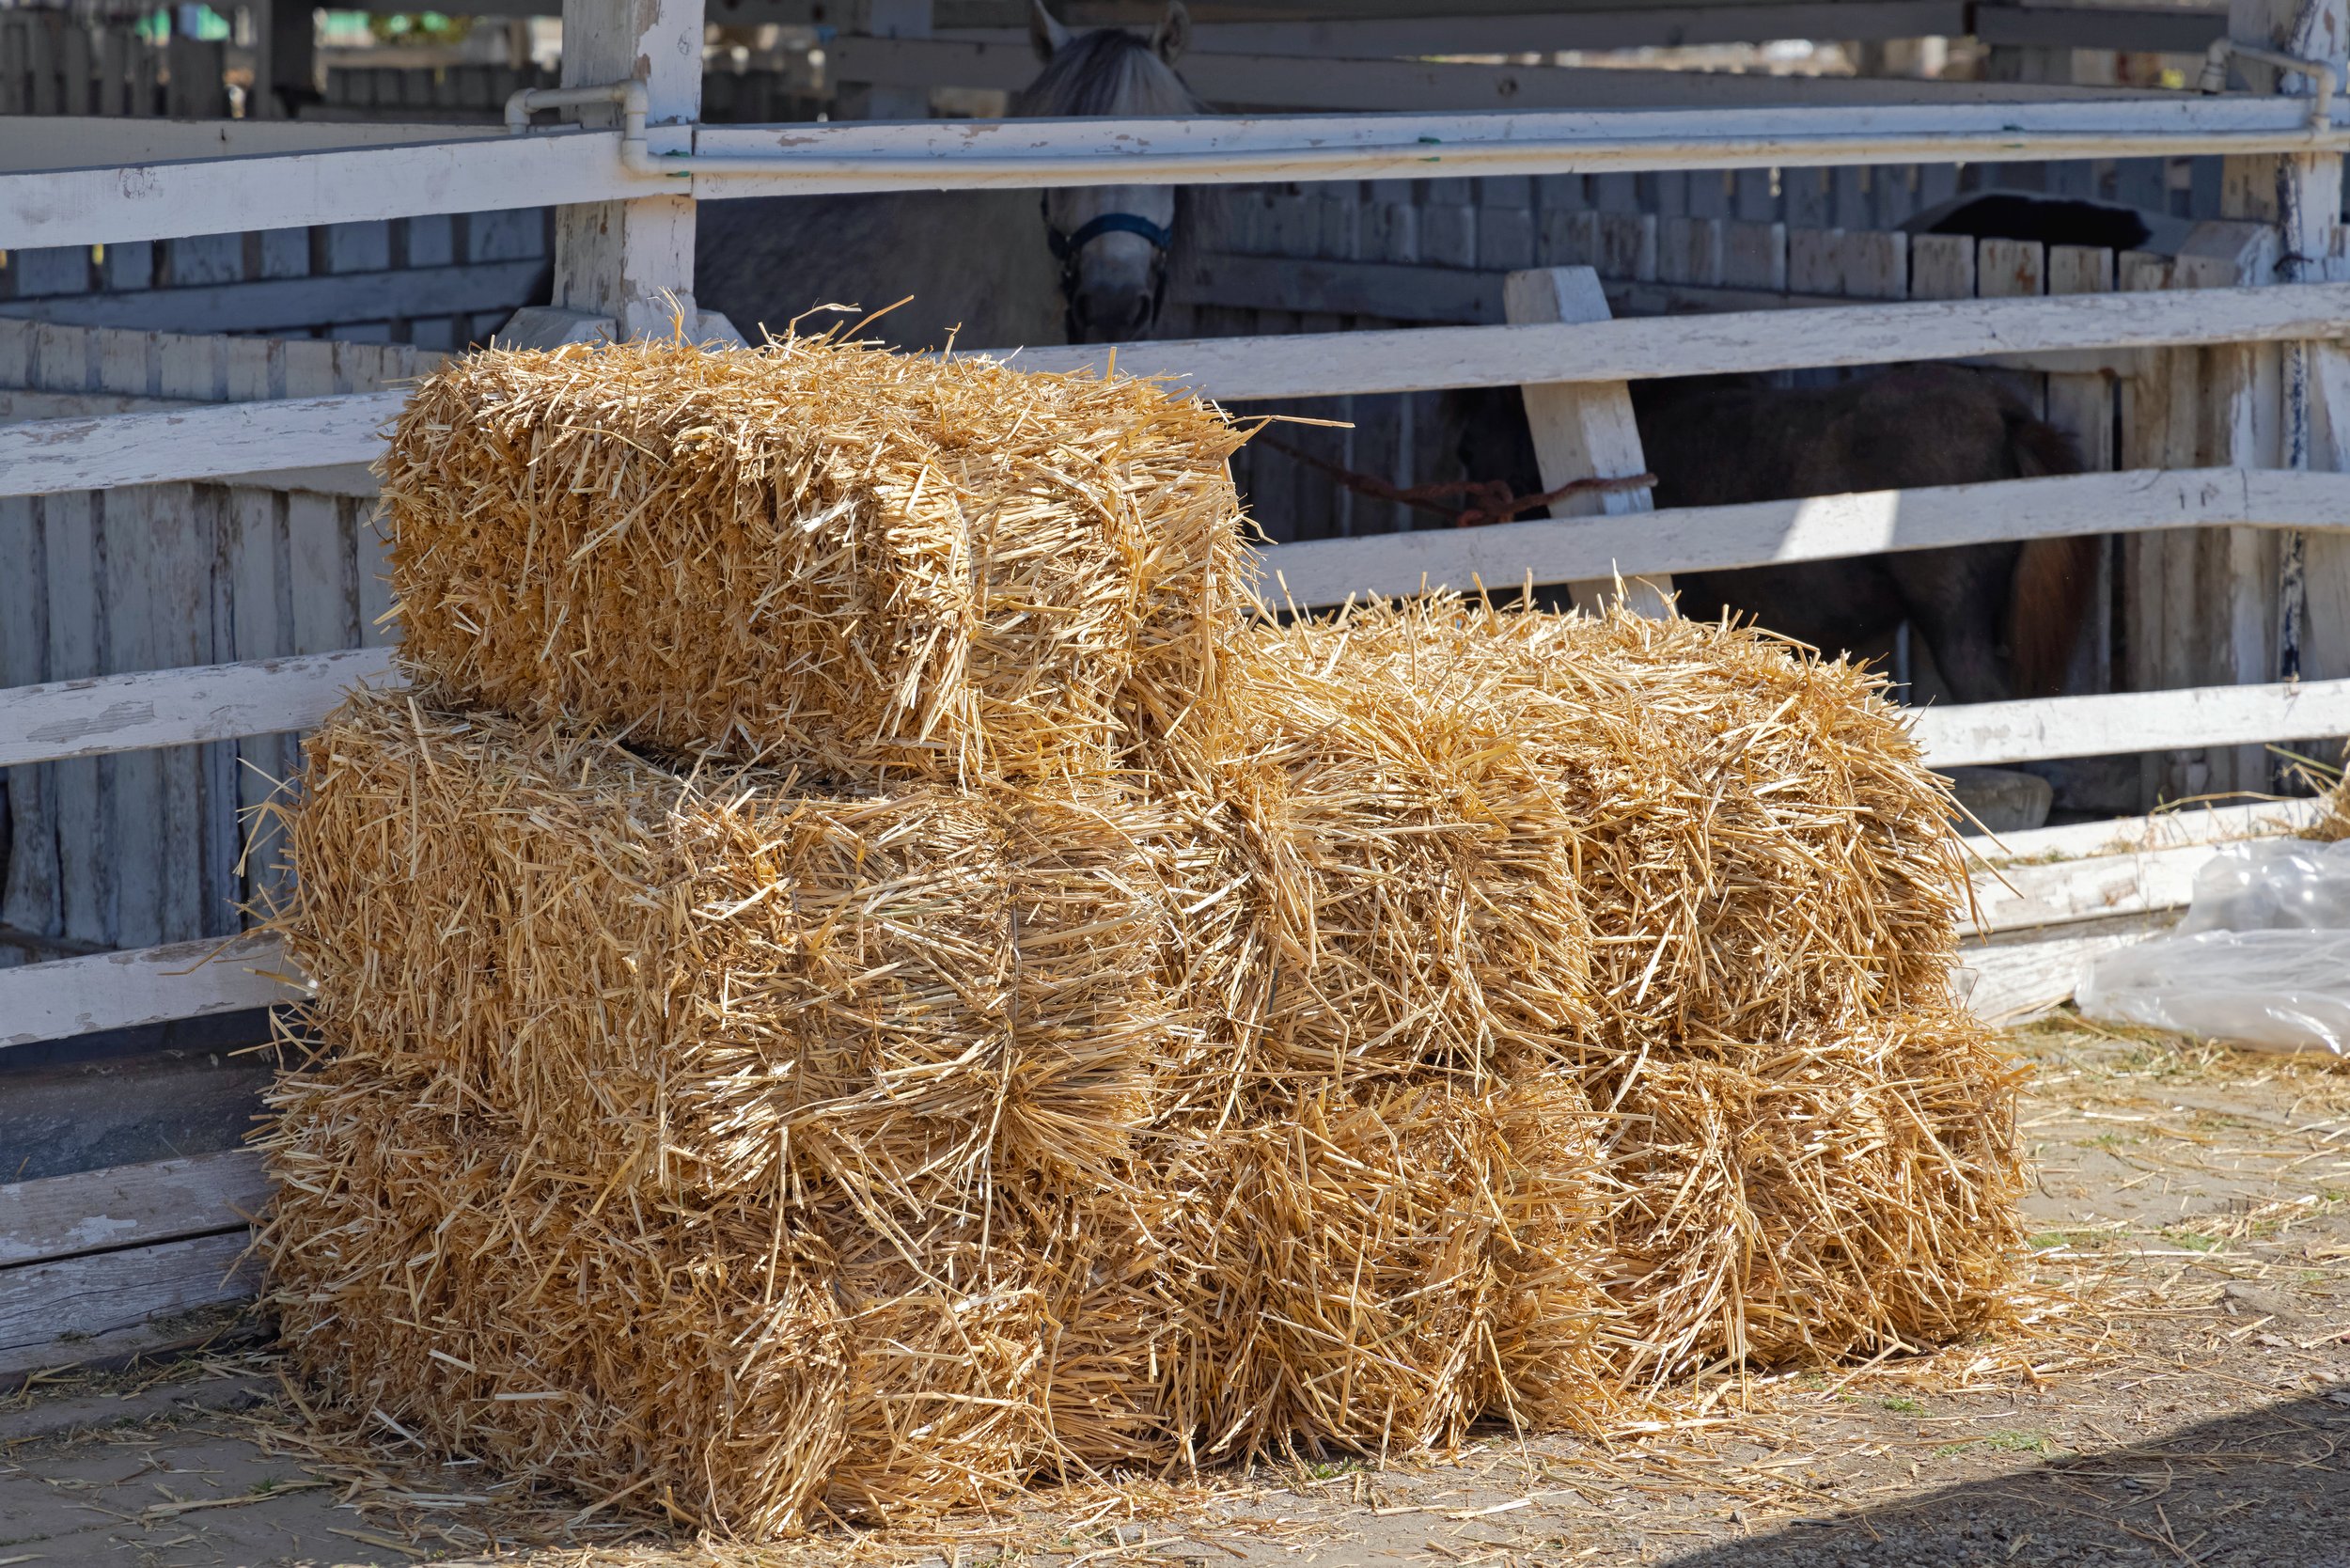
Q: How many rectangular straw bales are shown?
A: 7